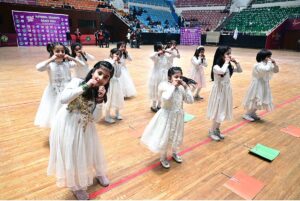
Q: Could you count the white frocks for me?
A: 11